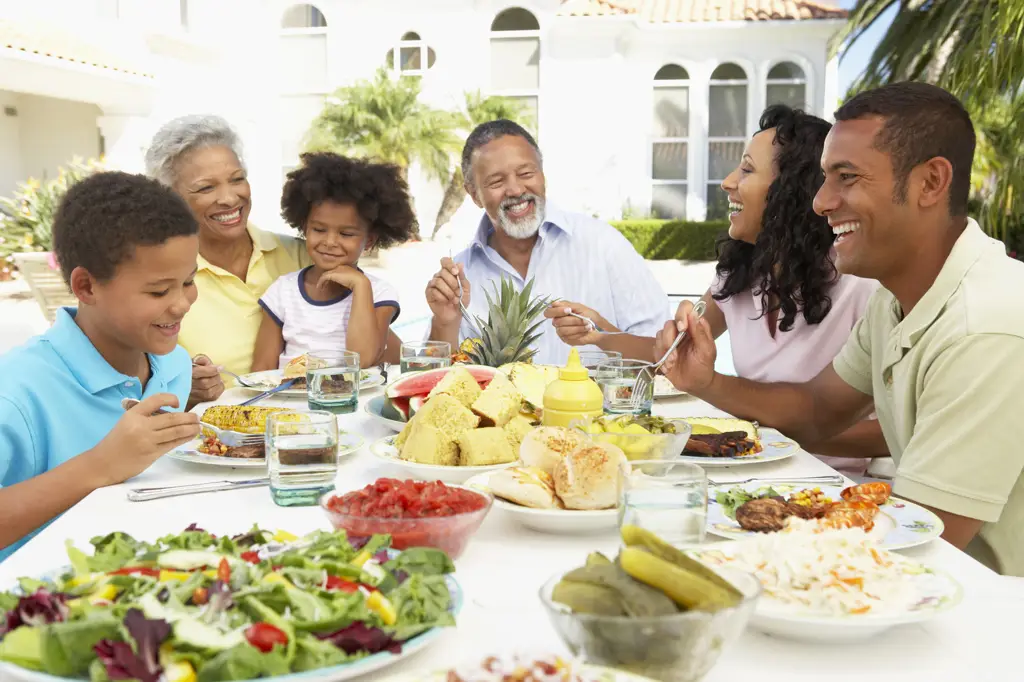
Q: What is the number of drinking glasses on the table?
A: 6